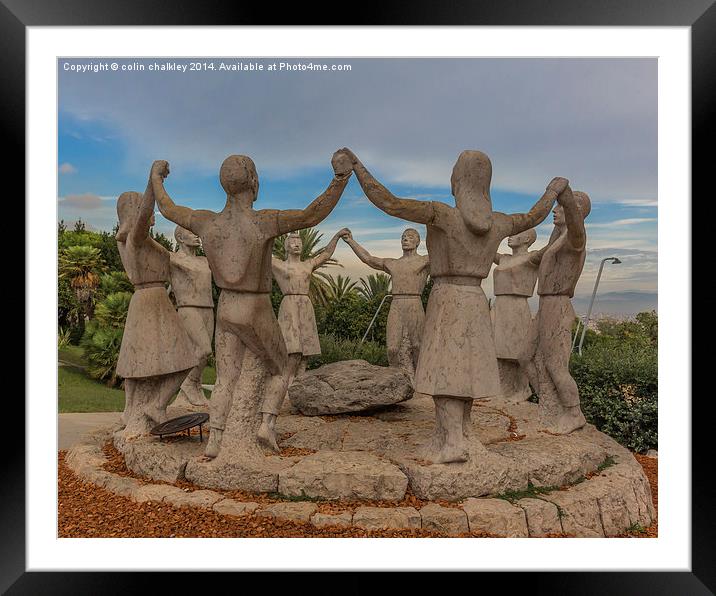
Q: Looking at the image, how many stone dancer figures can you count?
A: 8